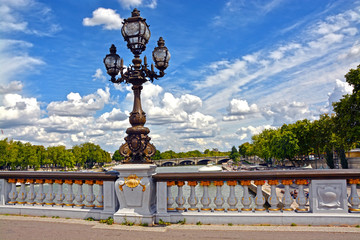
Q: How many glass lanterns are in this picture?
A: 3